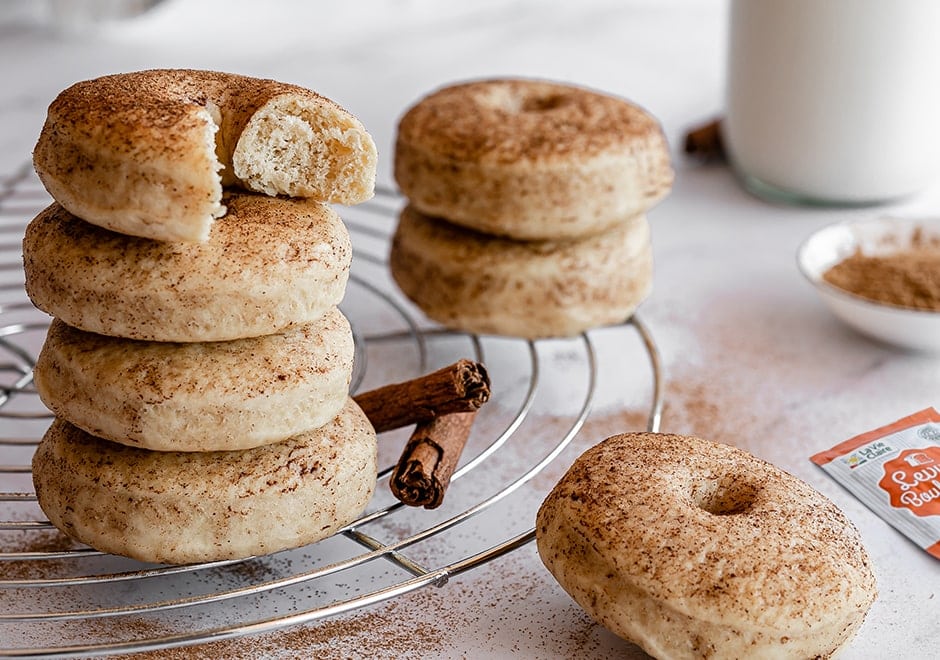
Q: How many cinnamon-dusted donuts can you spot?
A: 7